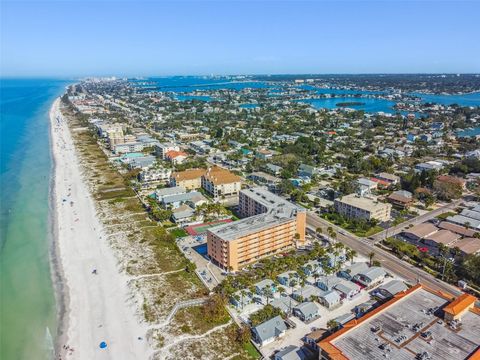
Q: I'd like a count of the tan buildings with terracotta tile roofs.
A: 2